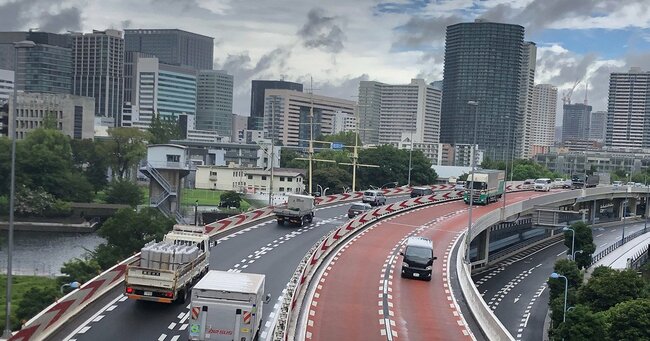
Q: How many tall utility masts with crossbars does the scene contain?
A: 2